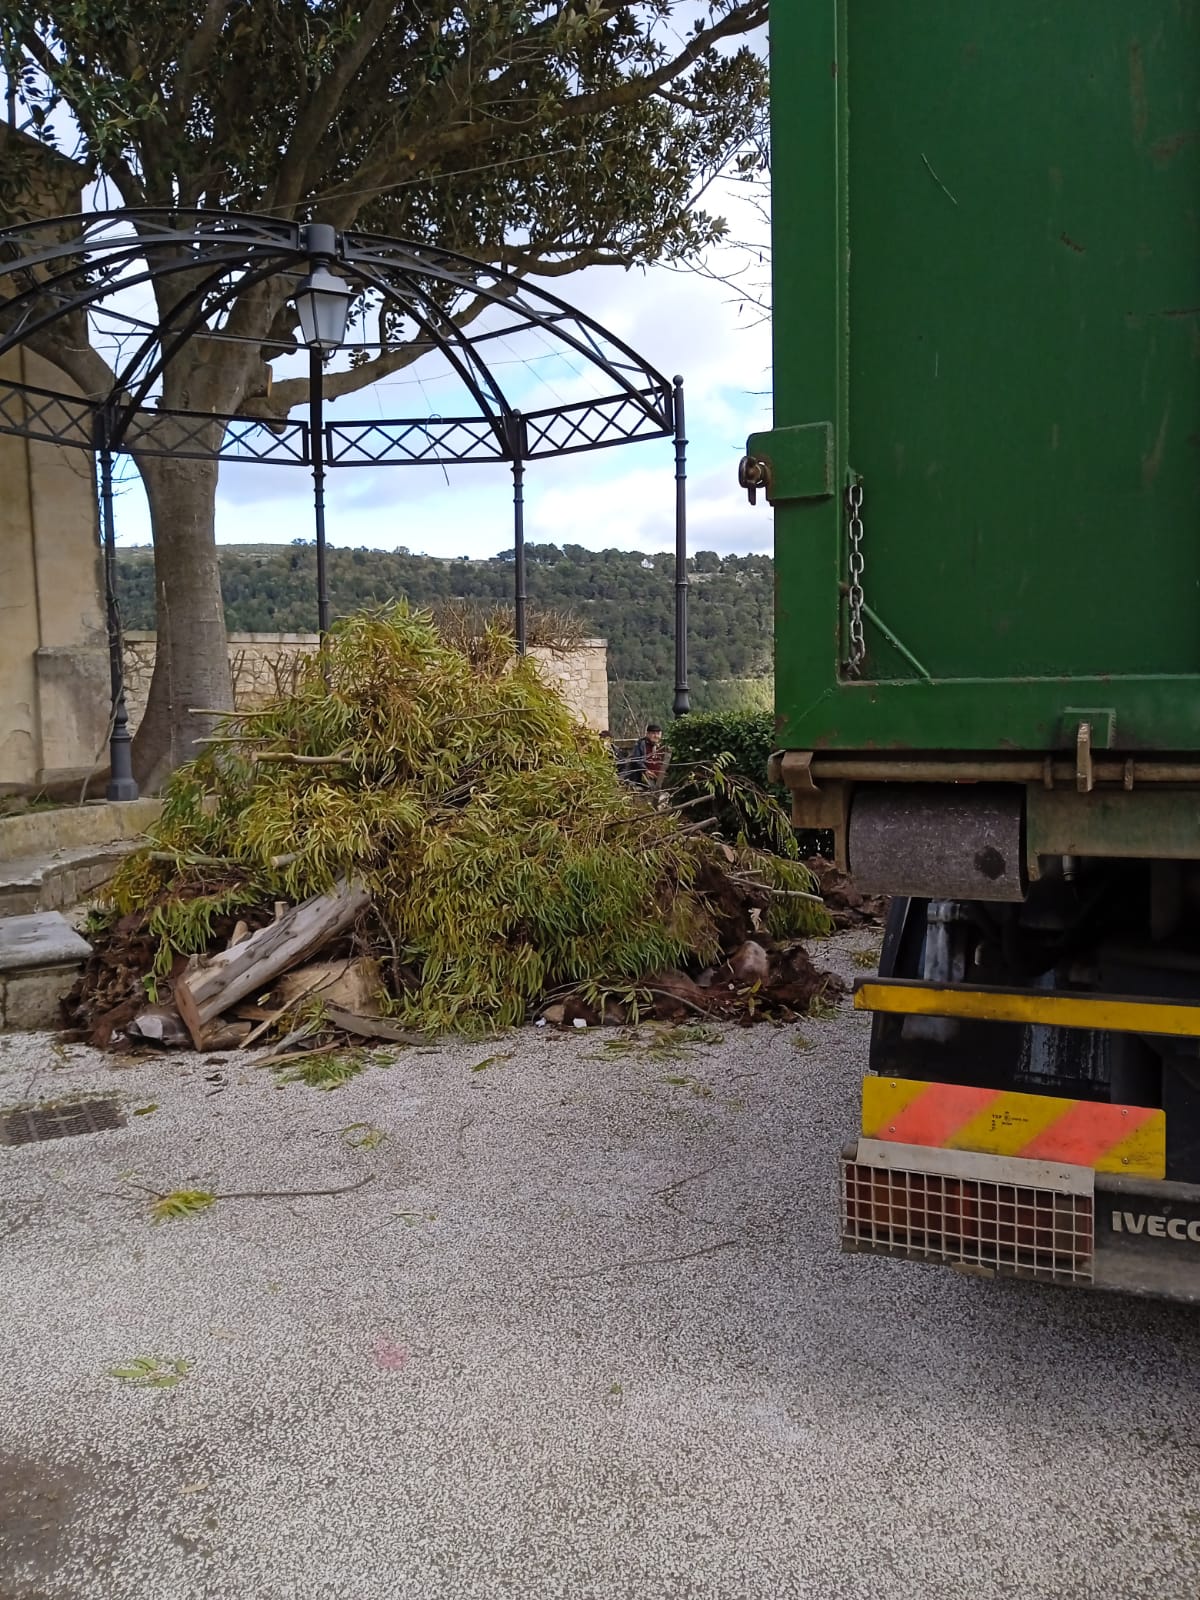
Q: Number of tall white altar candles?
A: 0